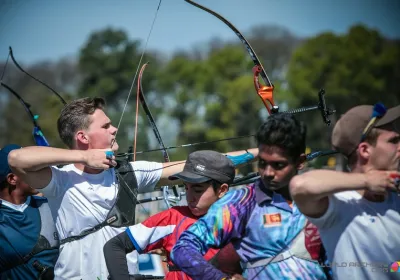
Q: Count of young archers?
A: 5